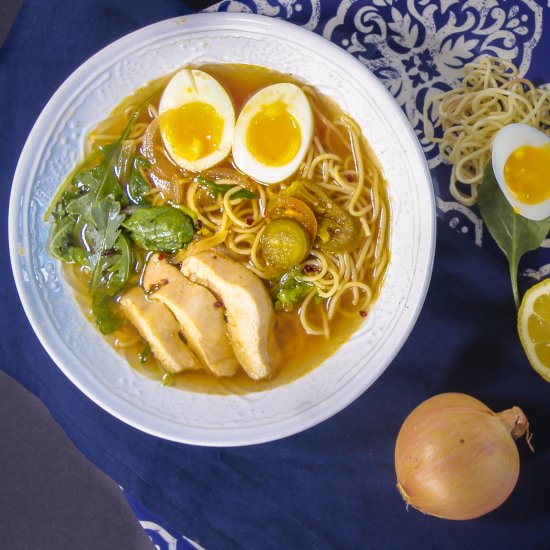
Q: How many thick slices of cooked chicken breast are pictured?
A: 3